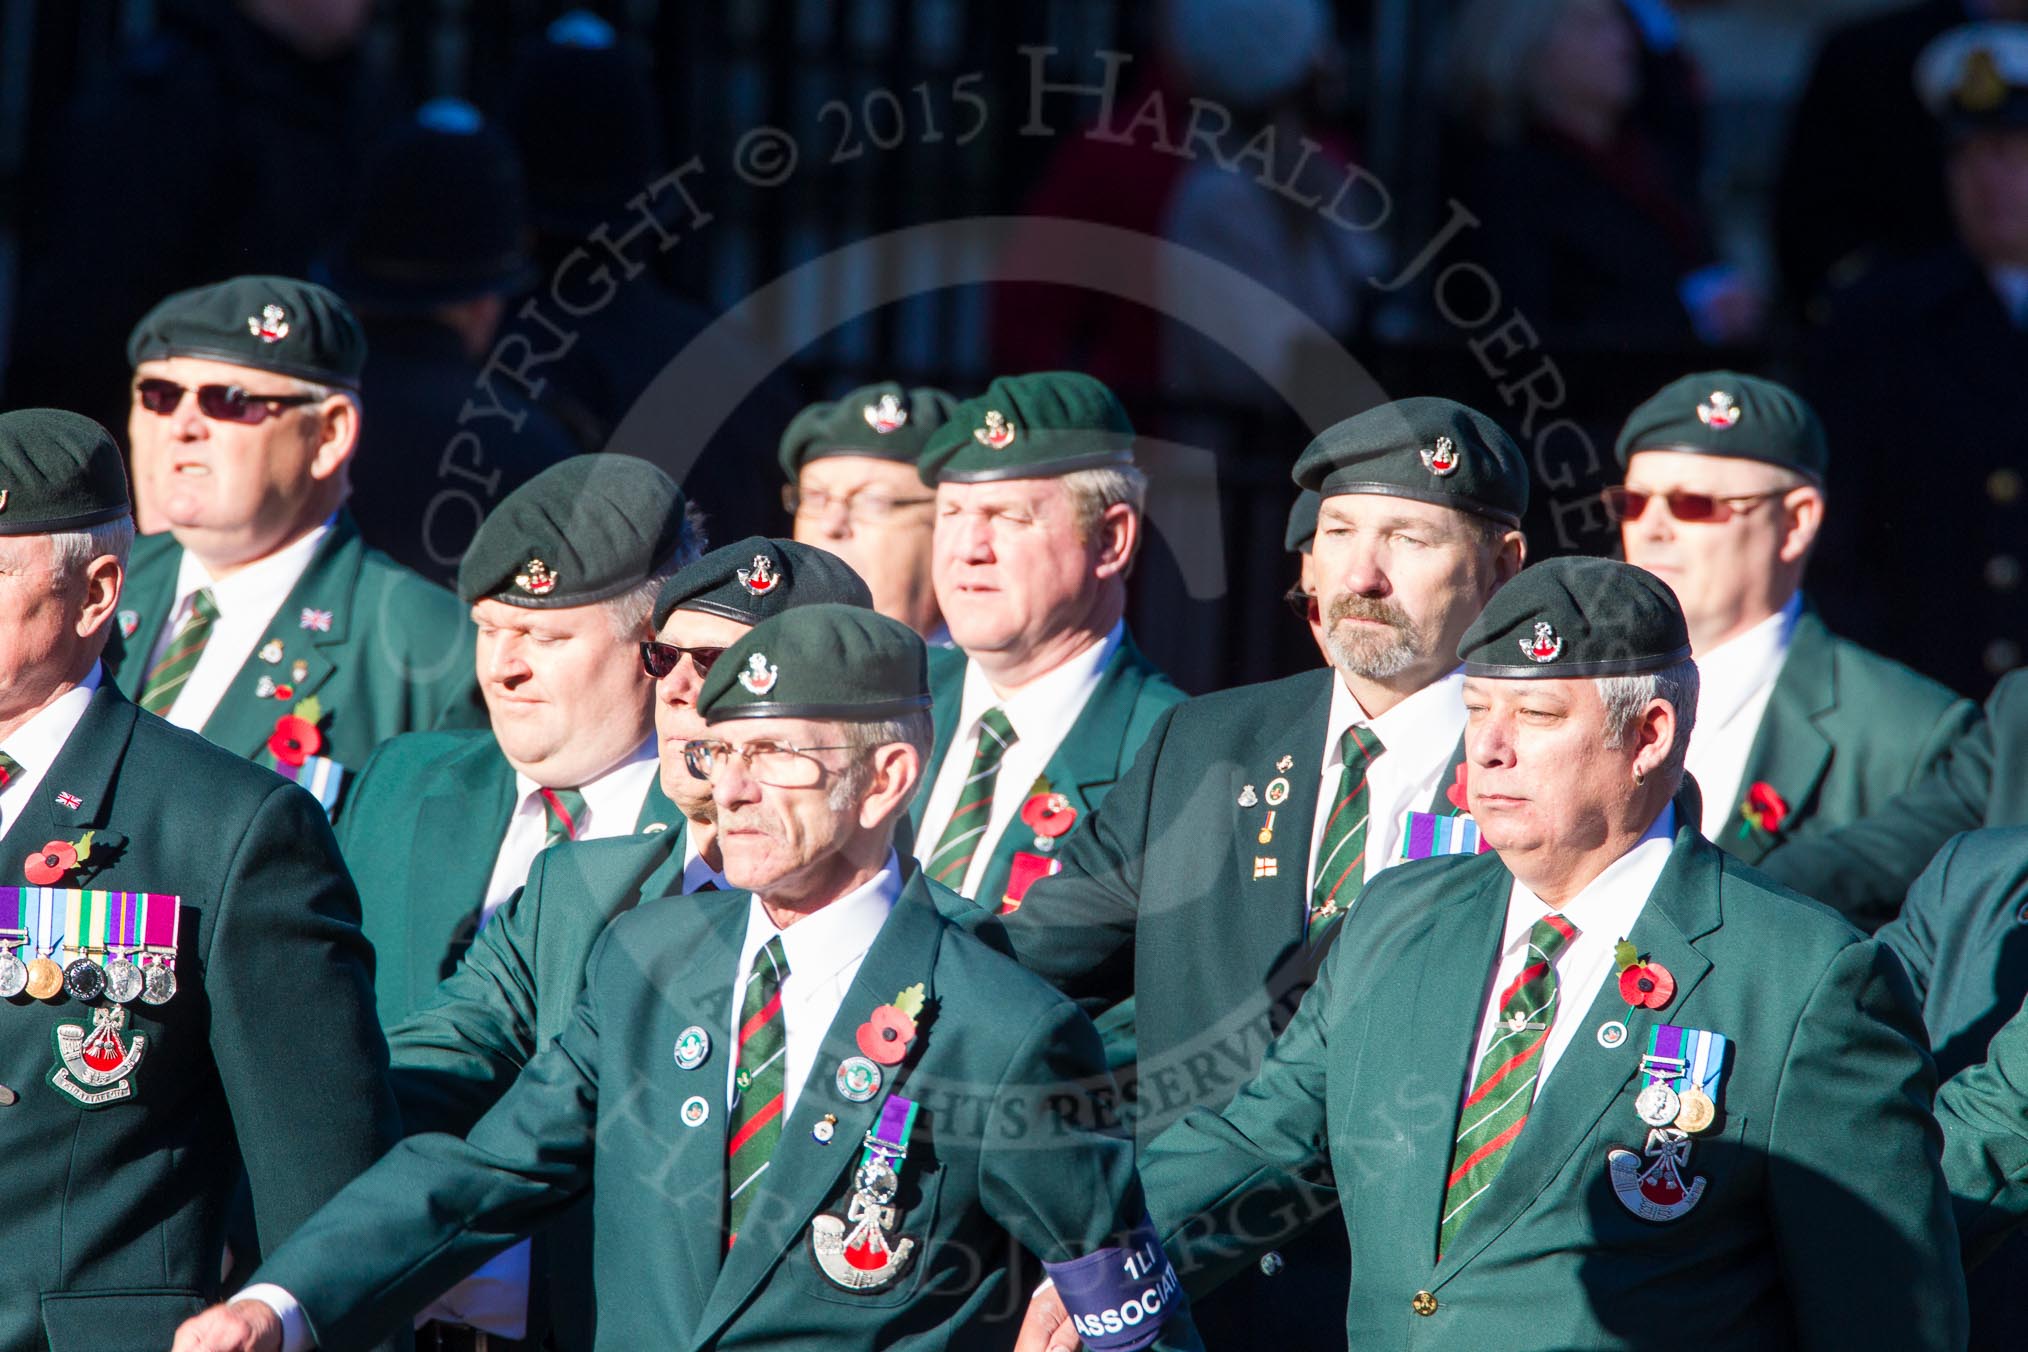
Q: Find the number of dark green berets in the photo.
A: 11